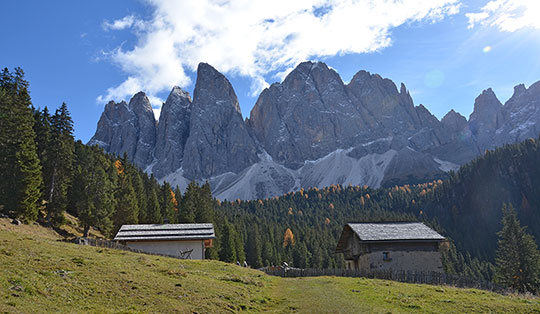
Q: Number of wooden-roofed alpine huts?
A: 2